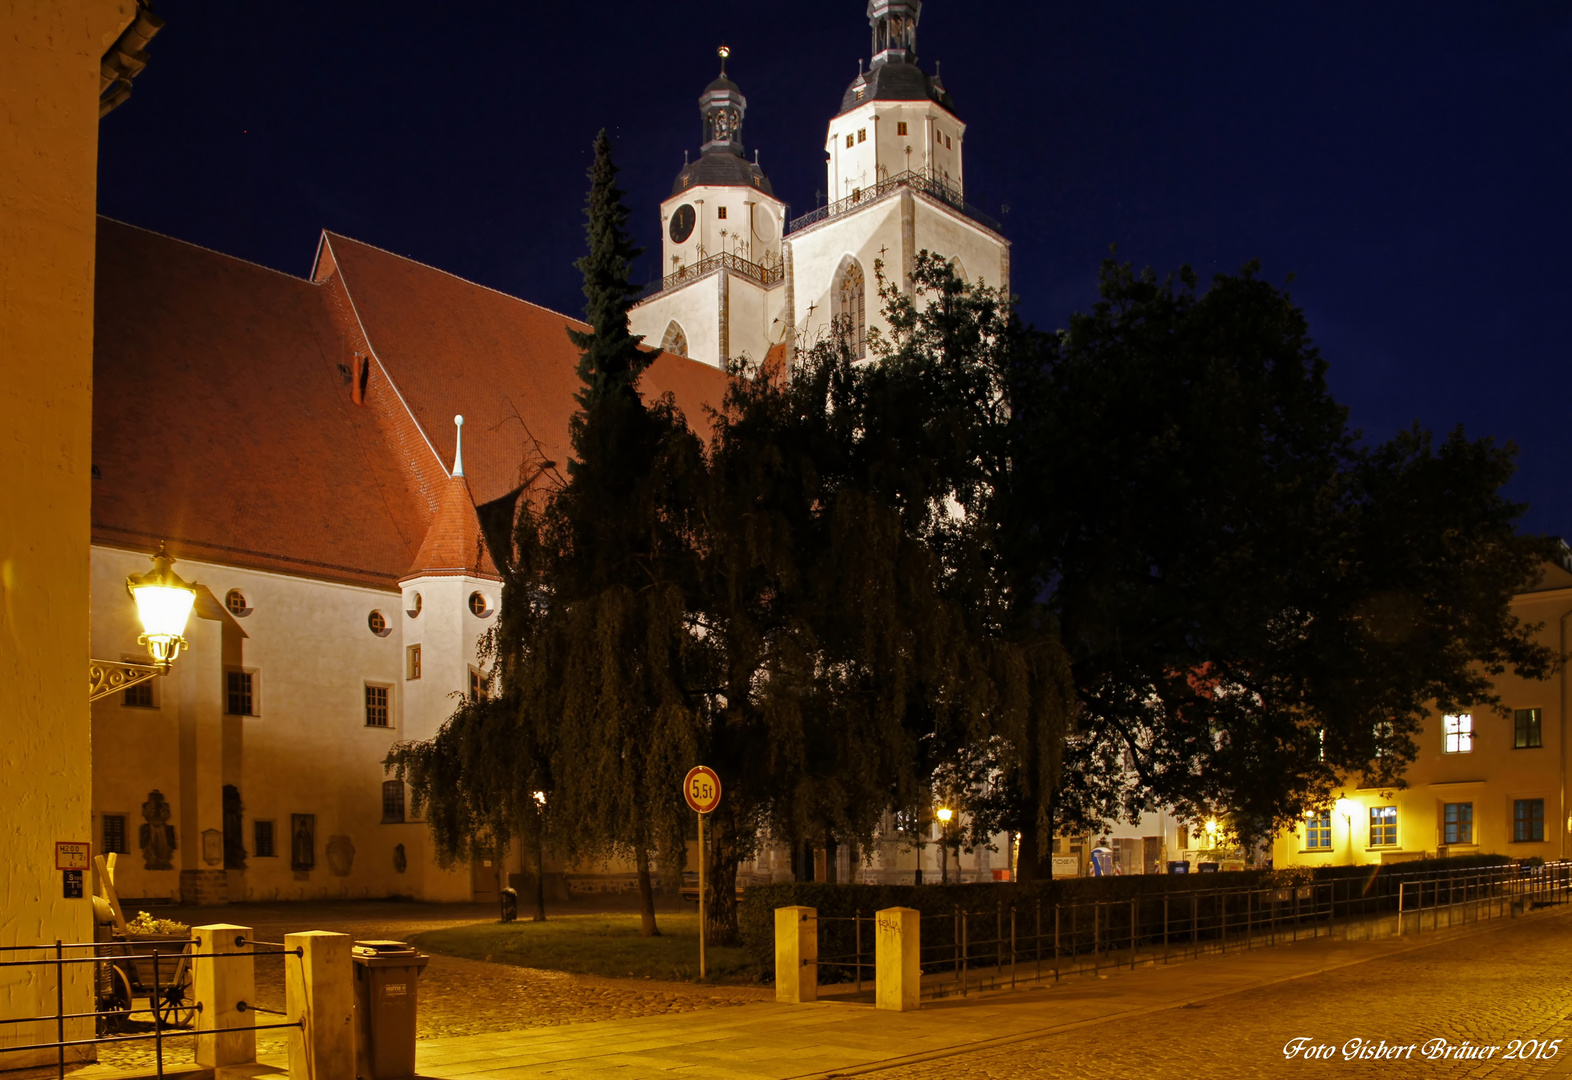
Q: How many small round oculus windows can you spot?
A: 4